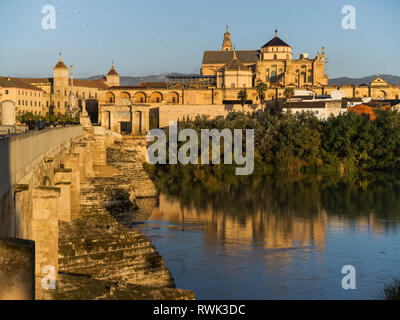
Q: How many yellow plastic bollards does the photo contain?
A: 0